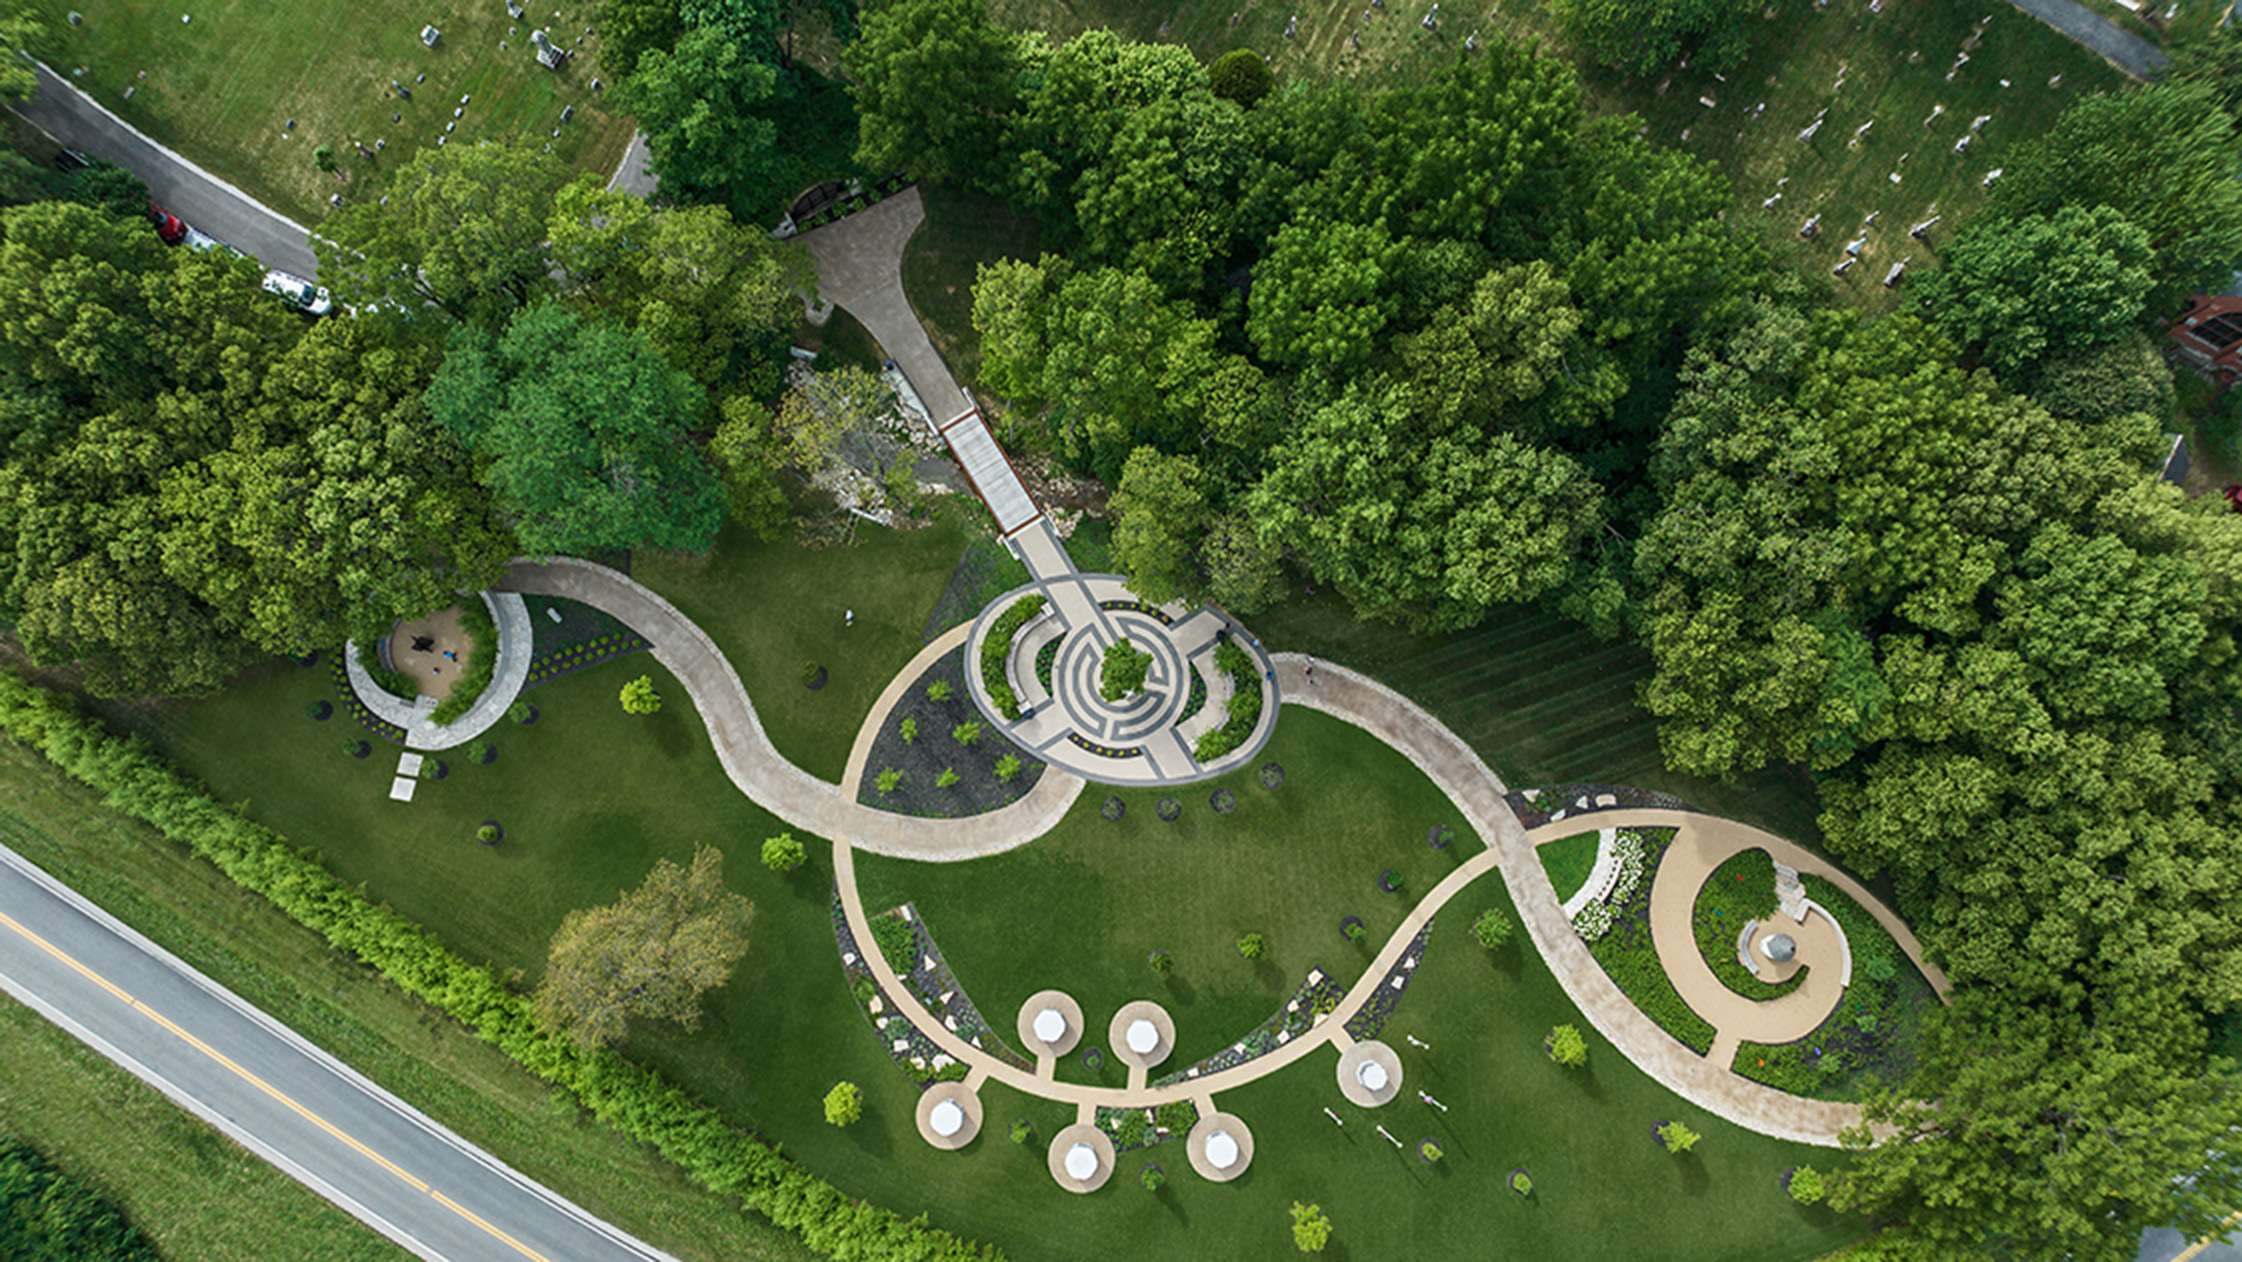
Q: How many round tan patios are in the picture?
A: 6